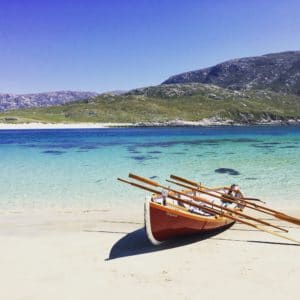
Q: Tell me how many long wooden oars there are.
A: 4